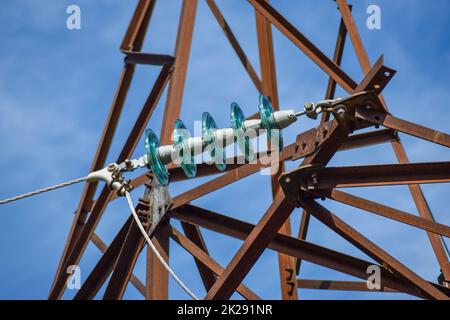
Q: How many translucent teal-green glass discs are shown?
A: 5